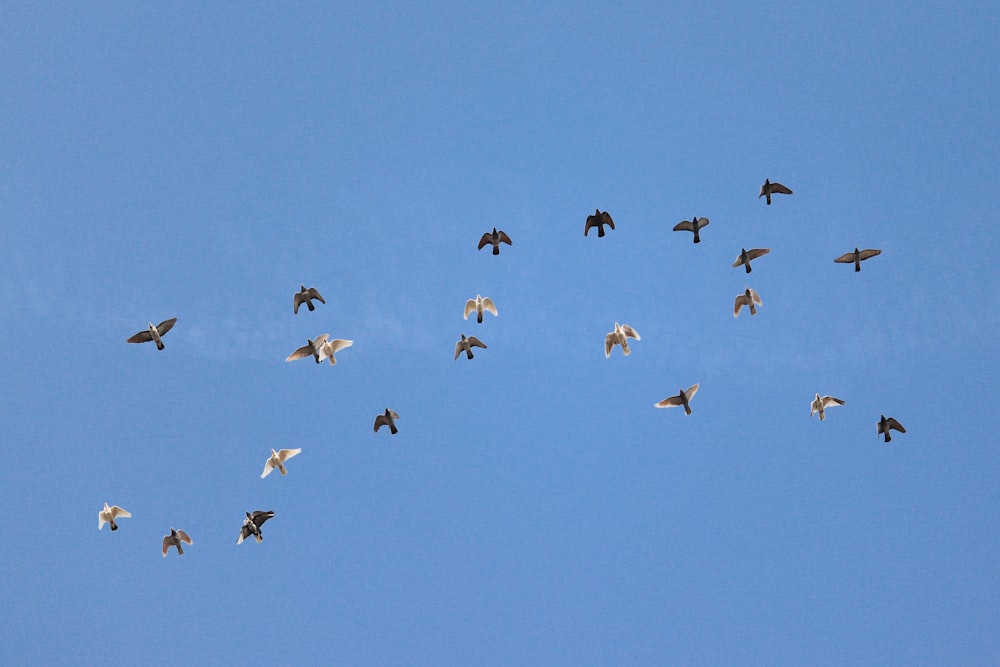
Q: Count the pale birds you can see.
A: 6